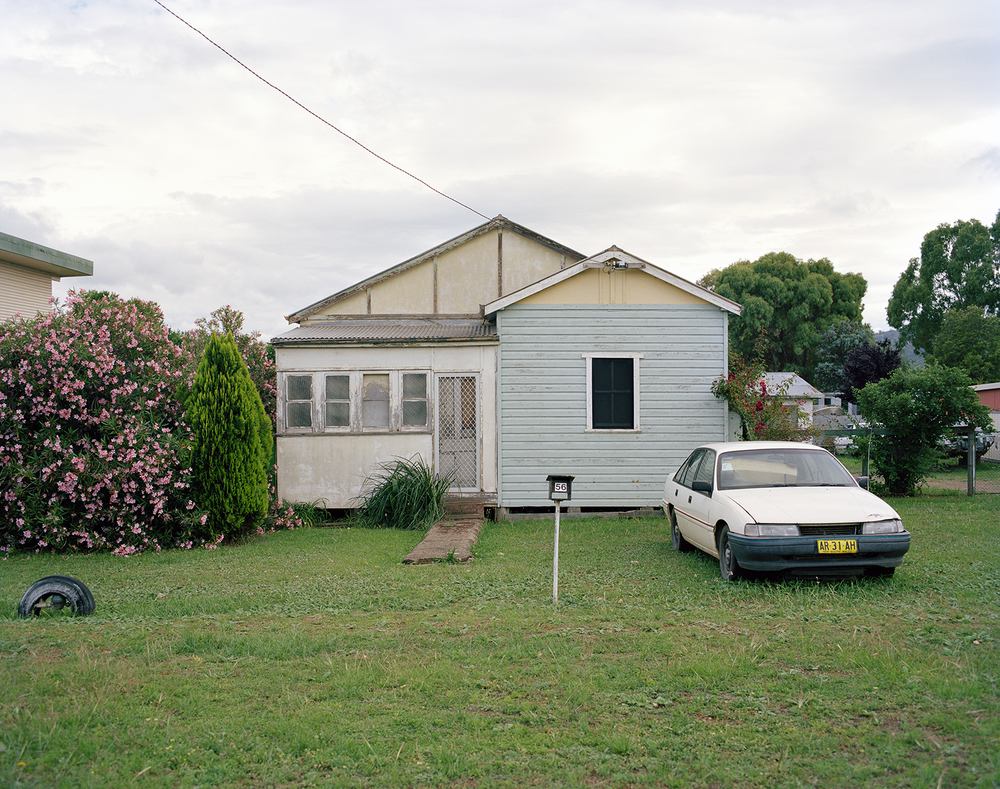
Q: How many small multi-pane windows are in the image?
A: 4